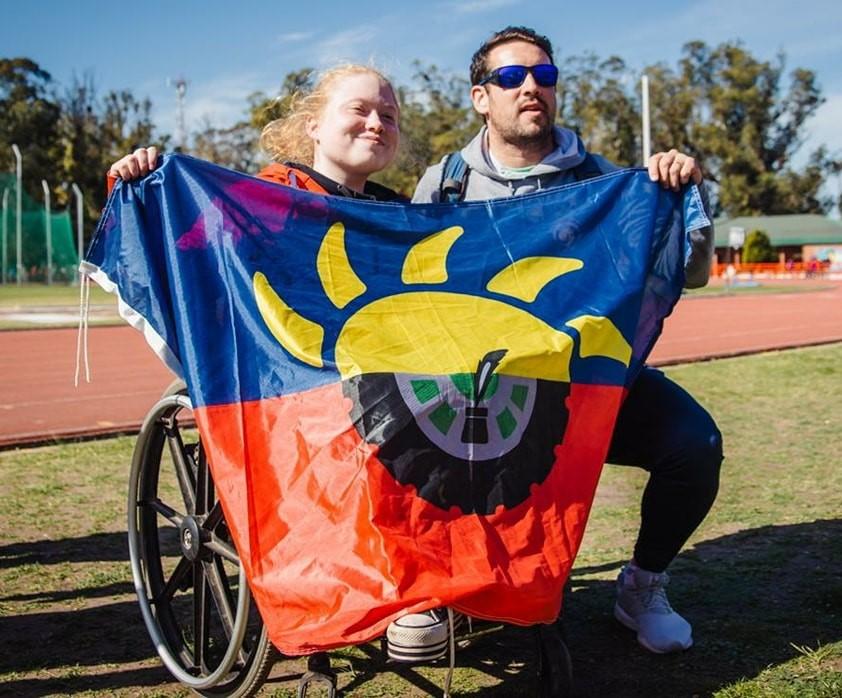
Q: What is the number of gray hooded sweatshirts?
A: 1